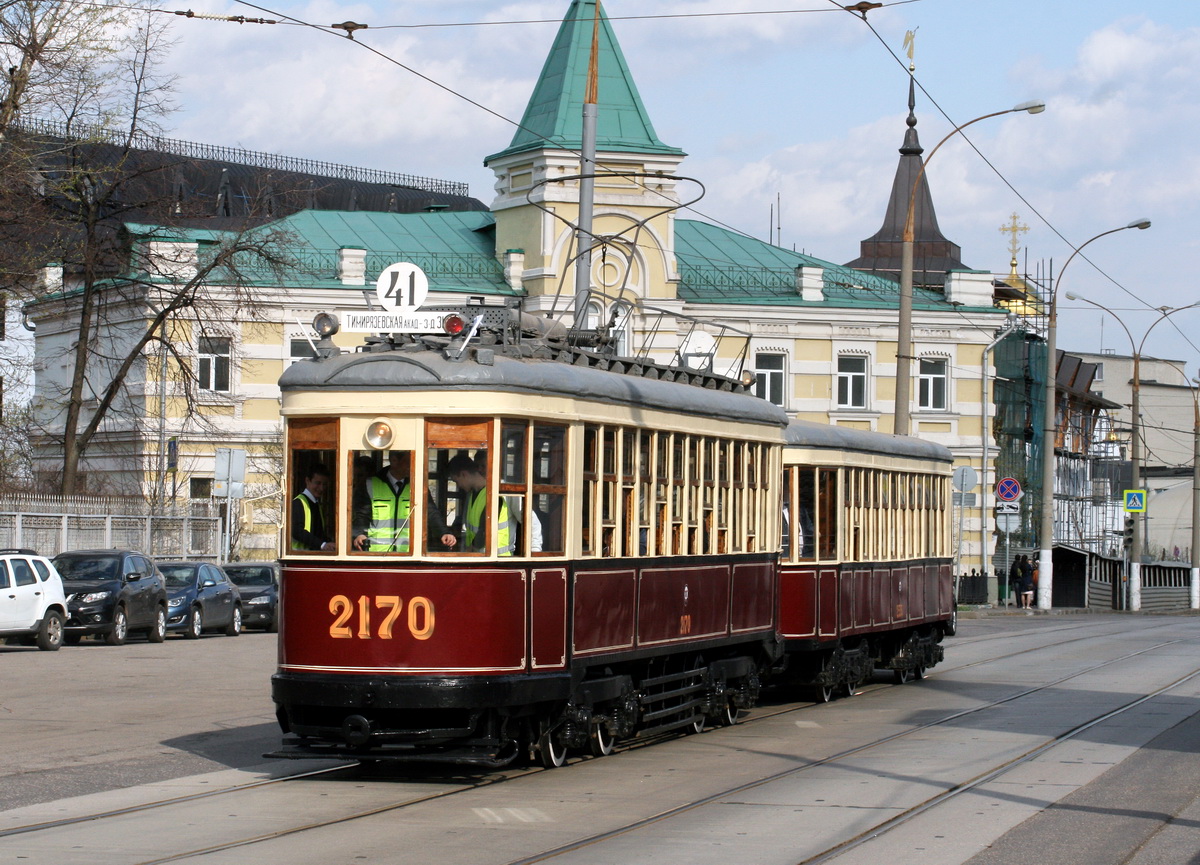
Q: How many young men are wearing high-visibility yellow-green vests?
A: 3